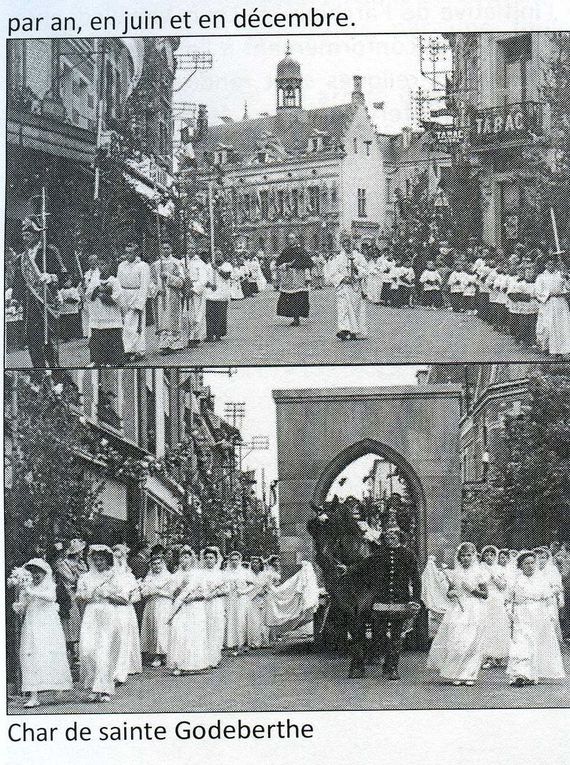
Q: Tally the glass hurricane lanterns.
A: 0